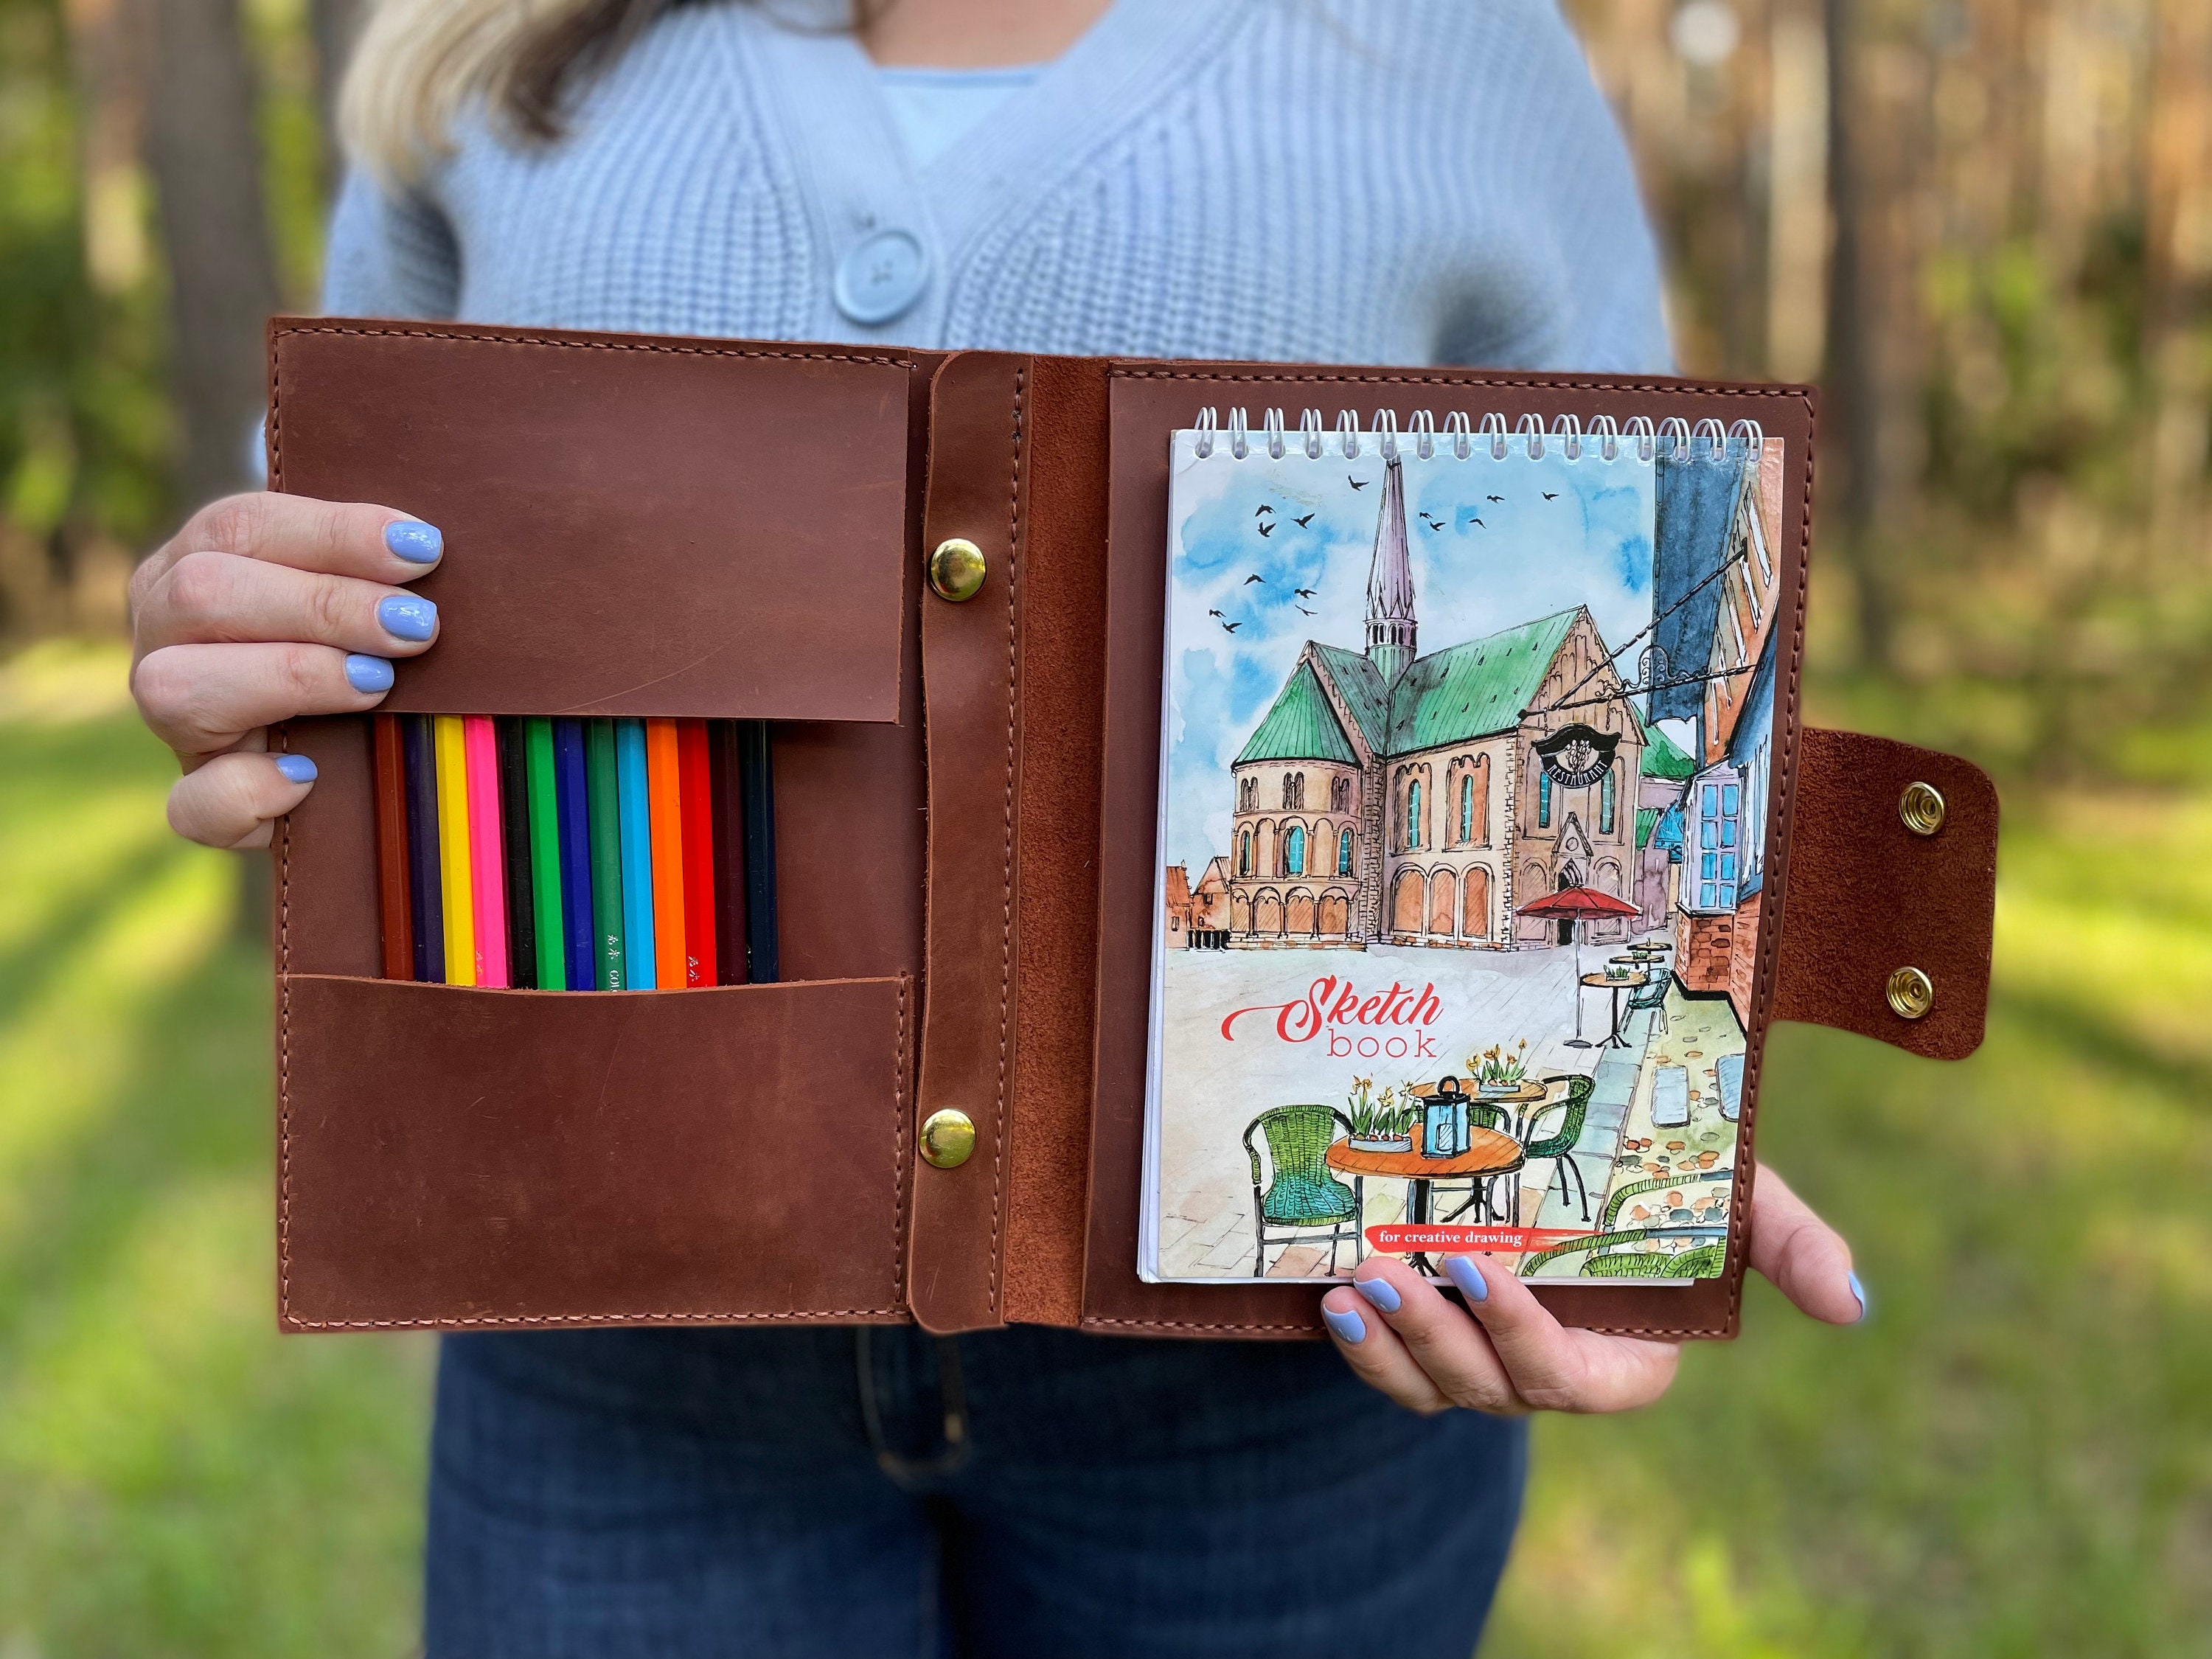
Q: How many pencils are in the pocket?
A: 13